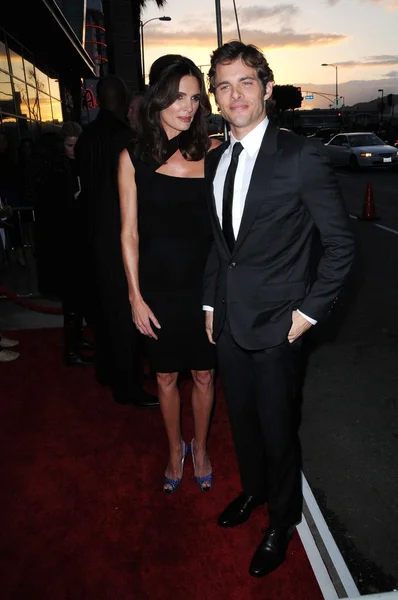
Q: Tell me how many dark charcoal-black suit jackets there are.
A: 1